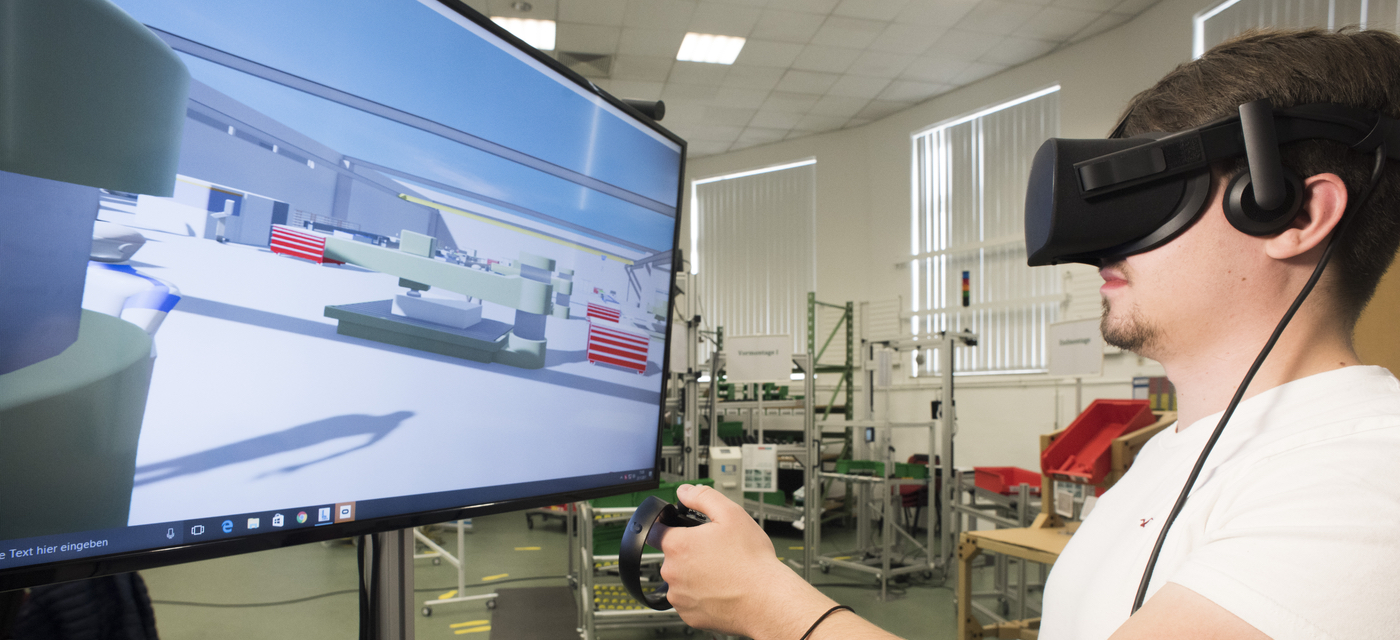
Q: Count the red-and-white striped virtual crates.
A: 3